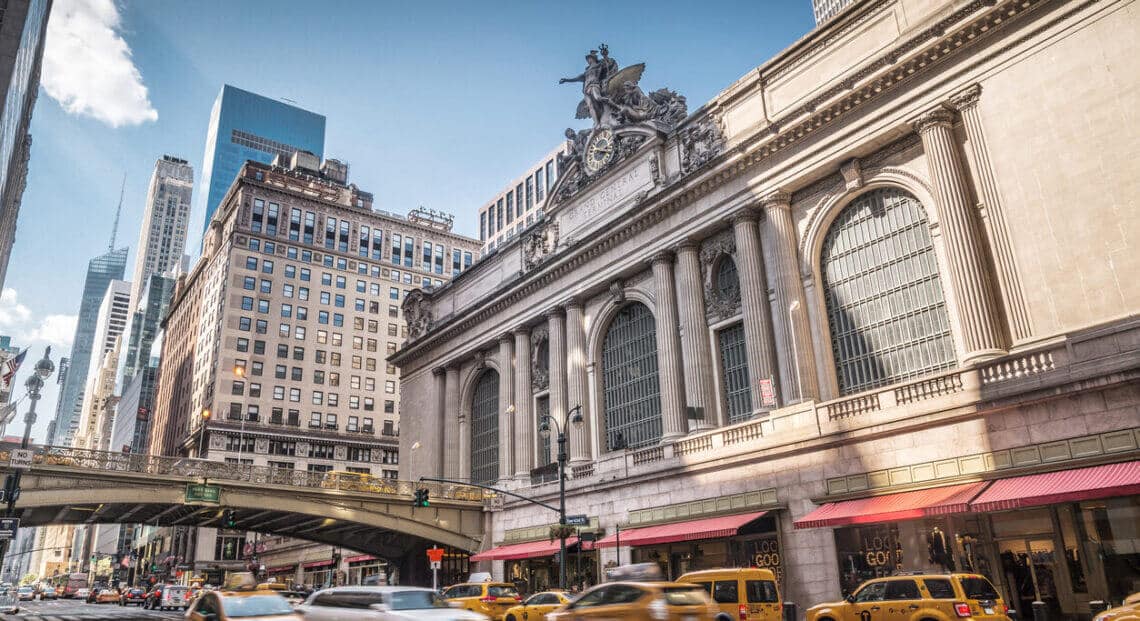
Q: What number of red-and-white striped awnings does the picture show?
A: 4